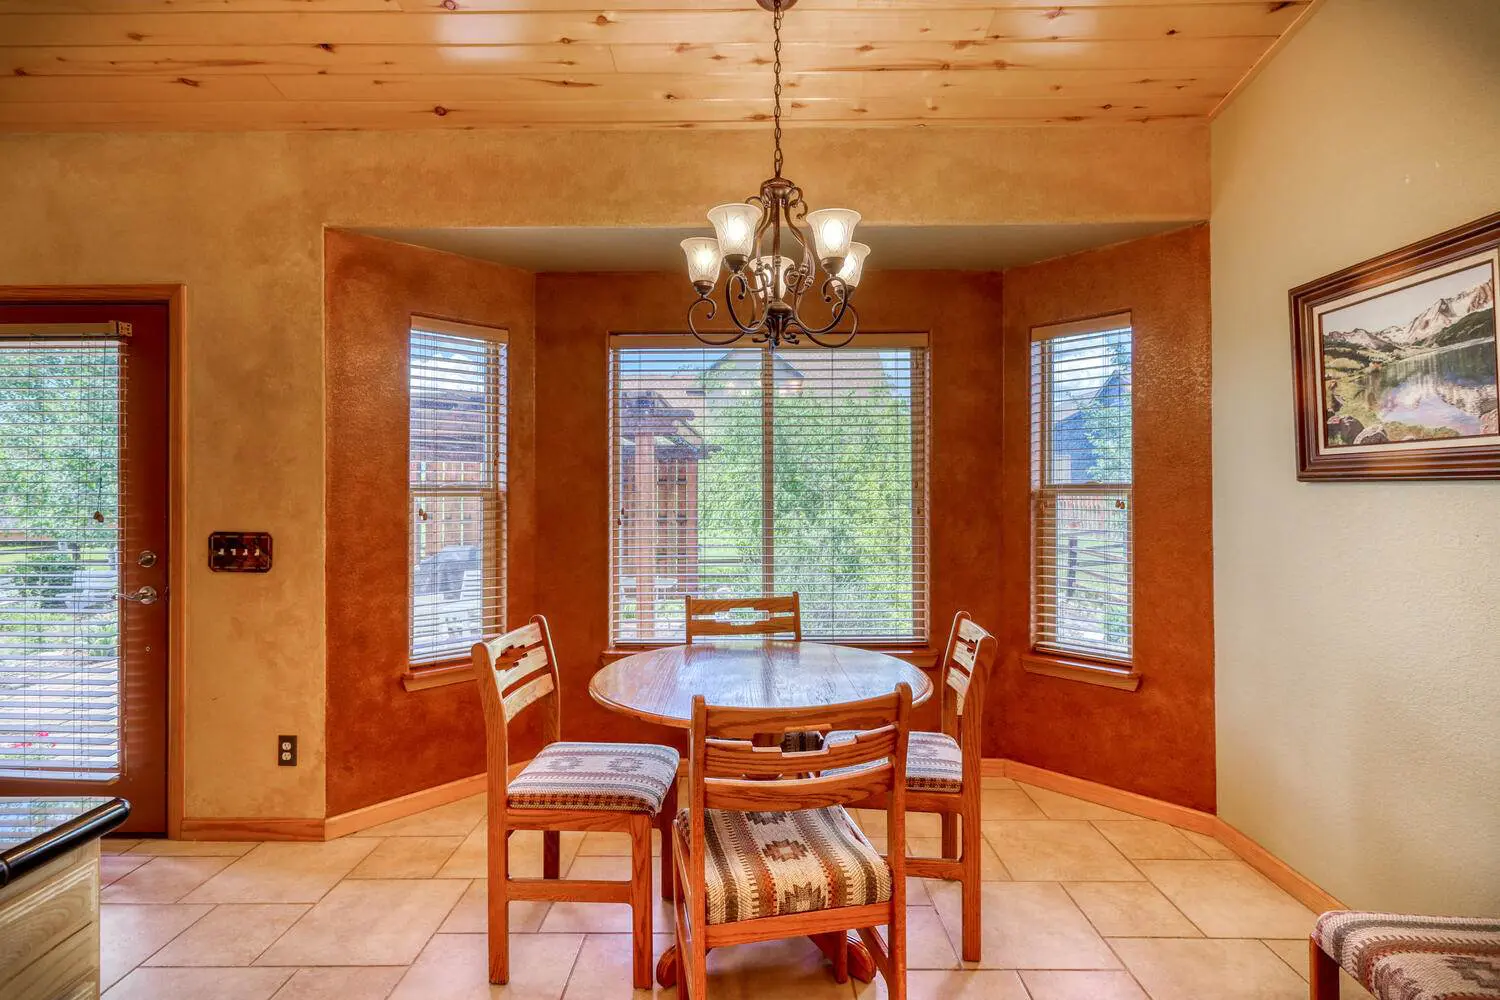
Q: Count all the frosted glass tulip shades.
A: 5